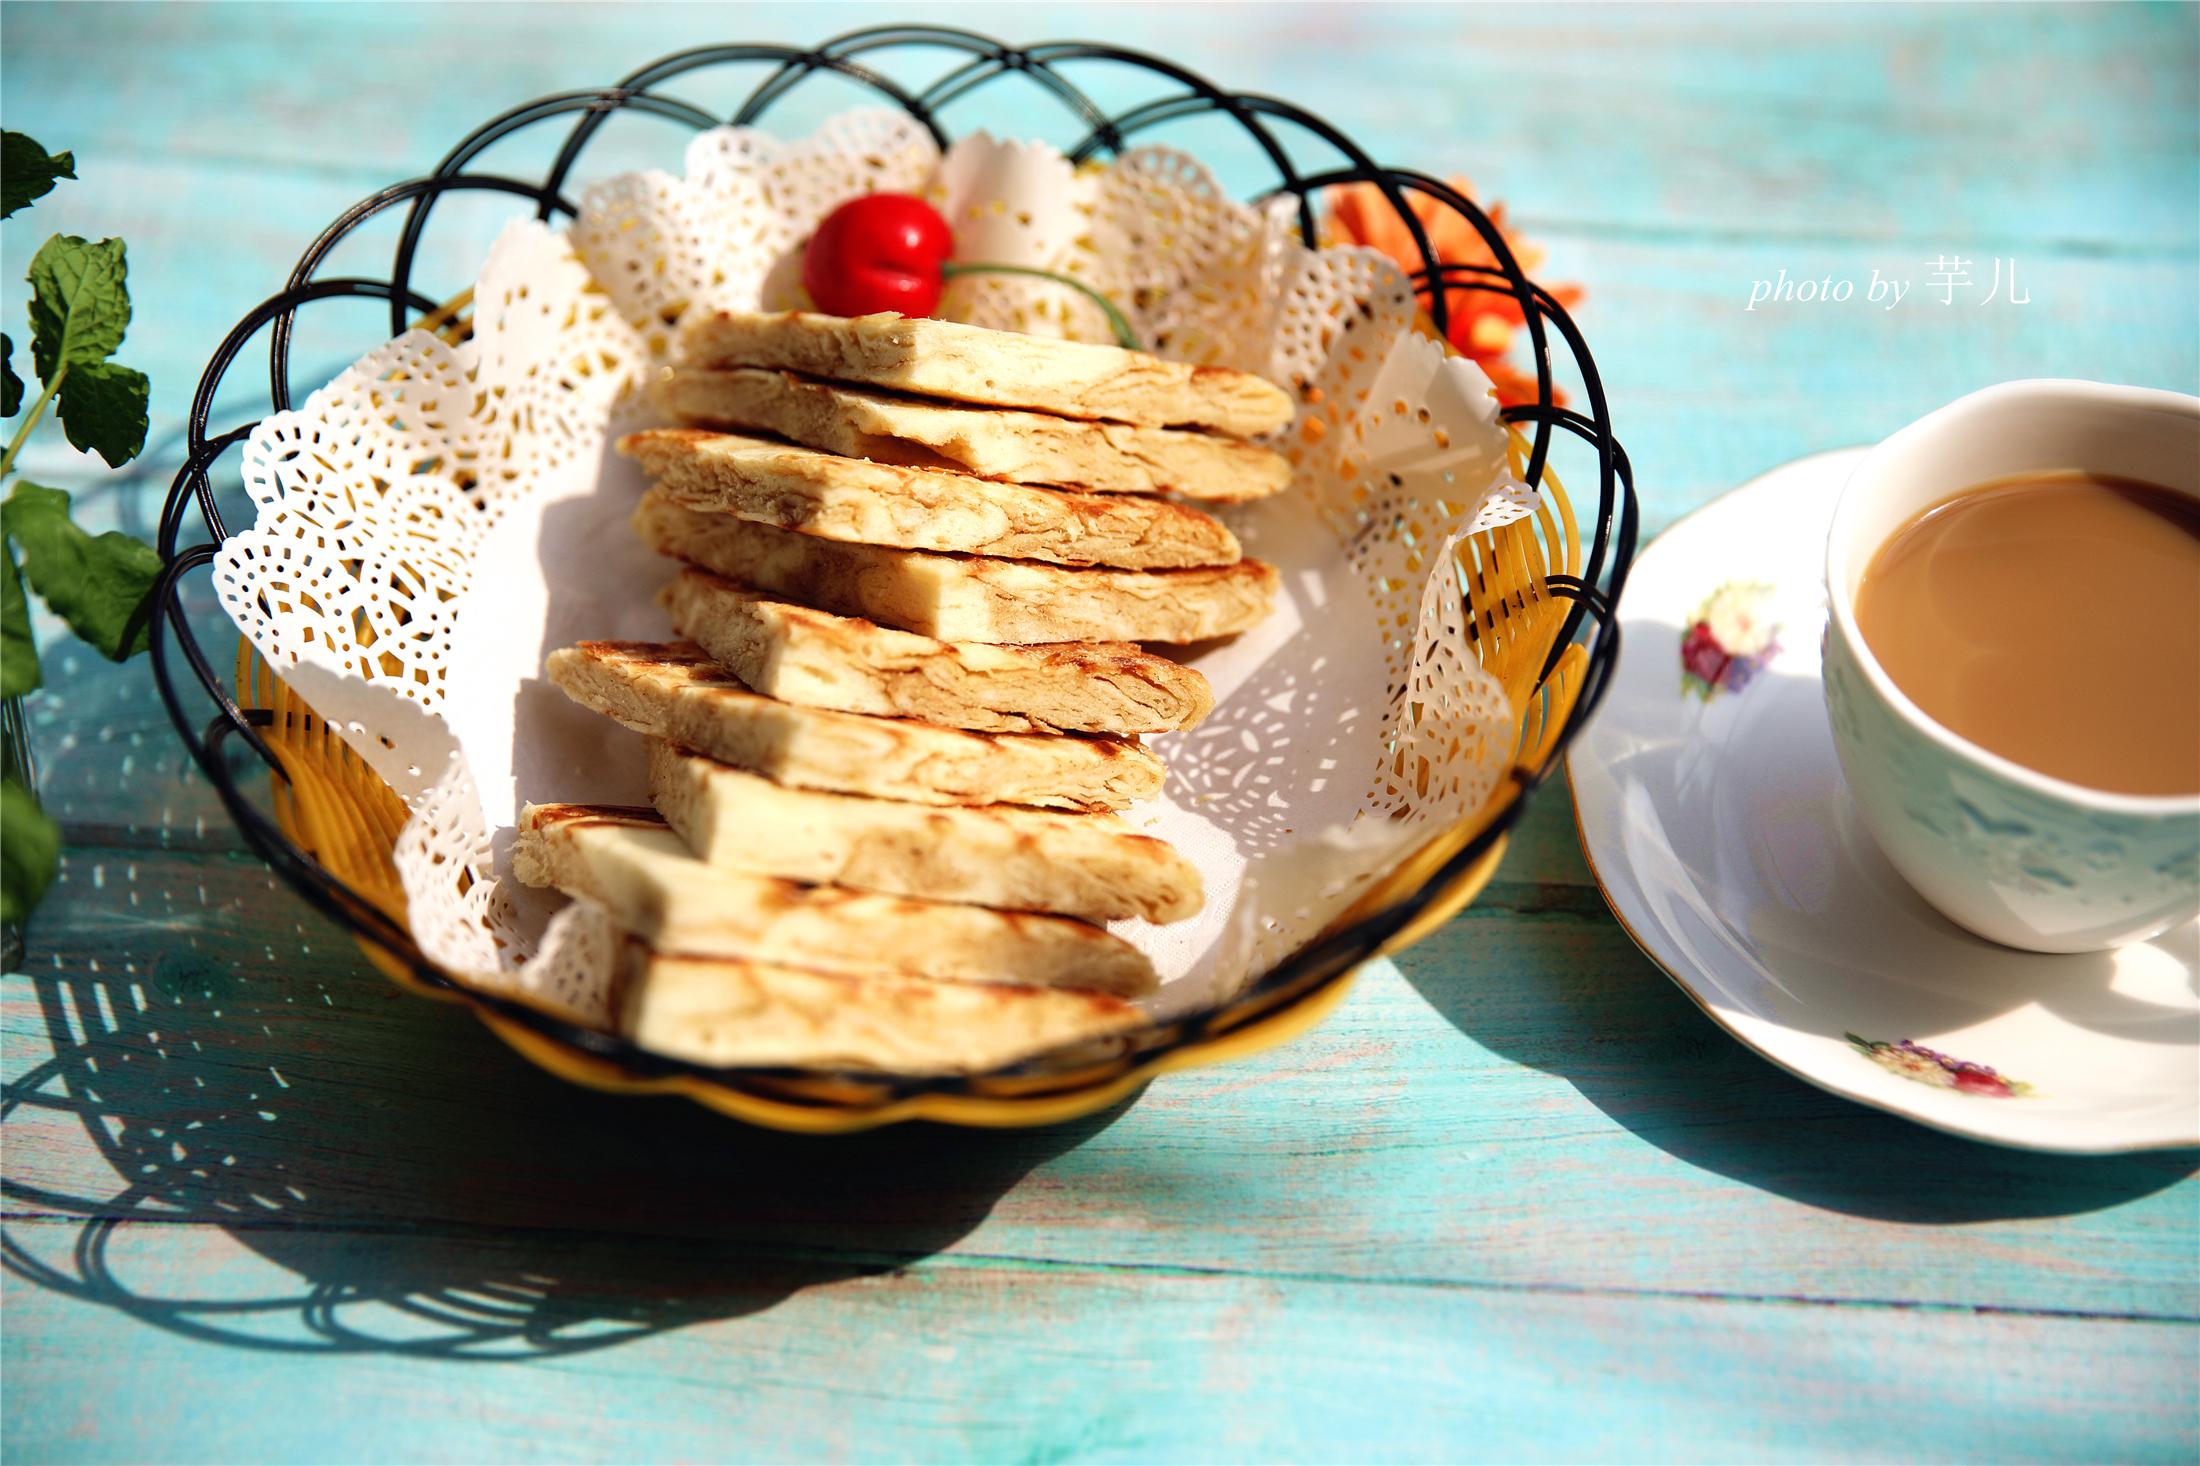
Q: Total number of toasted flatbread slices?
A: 9